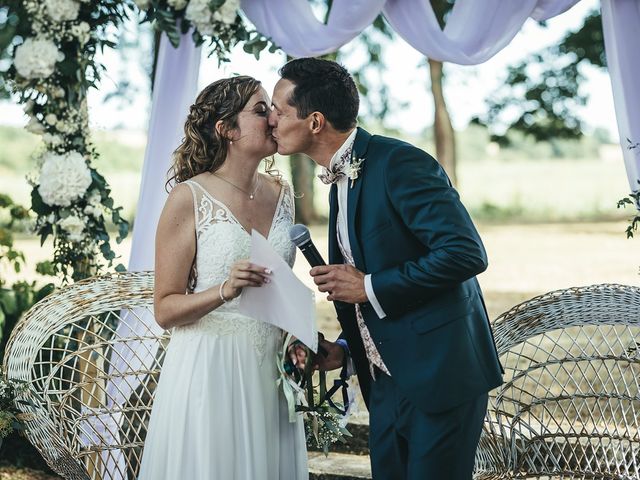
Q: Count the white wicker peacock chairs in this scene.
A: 2